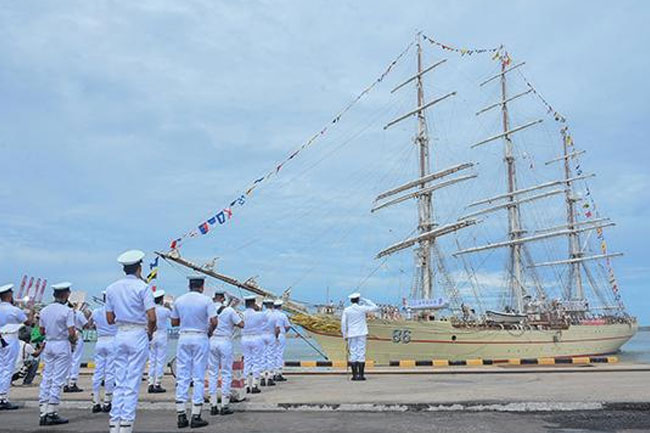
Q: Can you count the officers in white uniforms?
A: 12